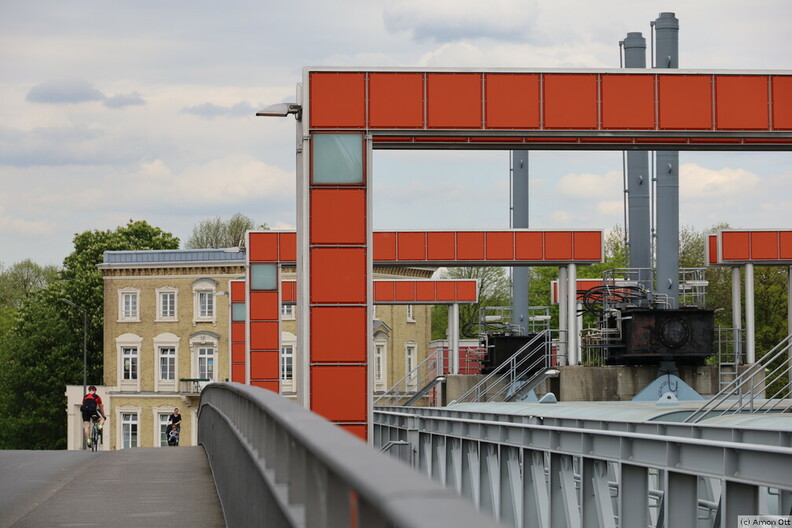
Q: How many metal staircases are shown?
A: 3